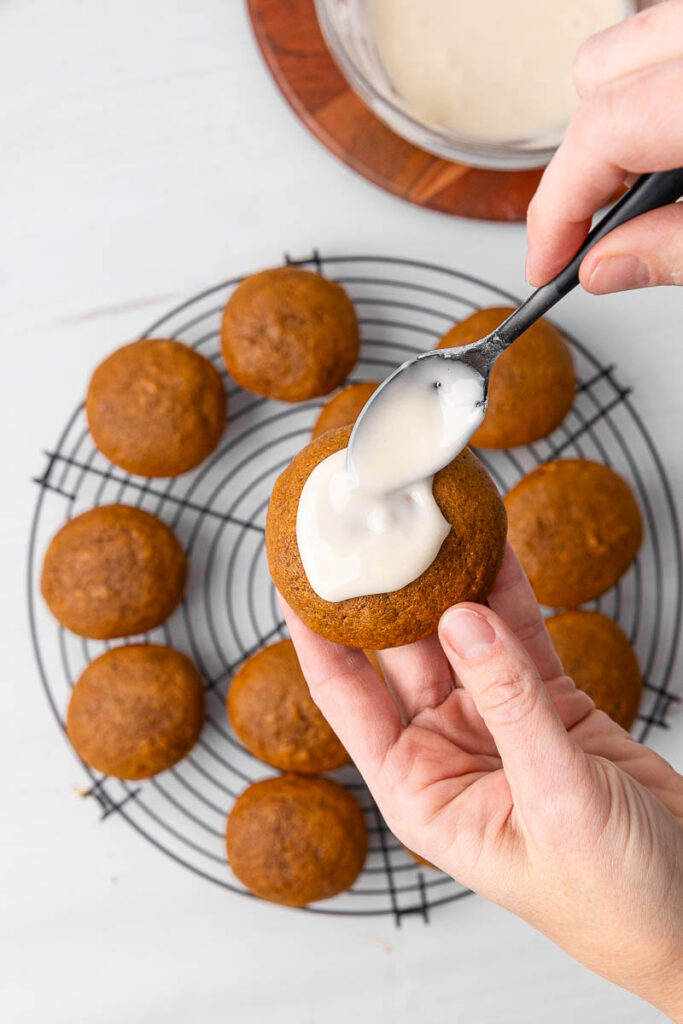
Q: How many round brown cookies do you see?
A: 12